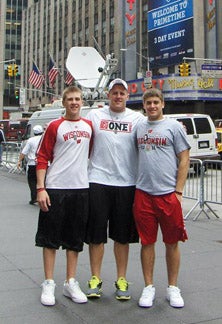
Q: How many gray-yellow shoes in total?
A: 2